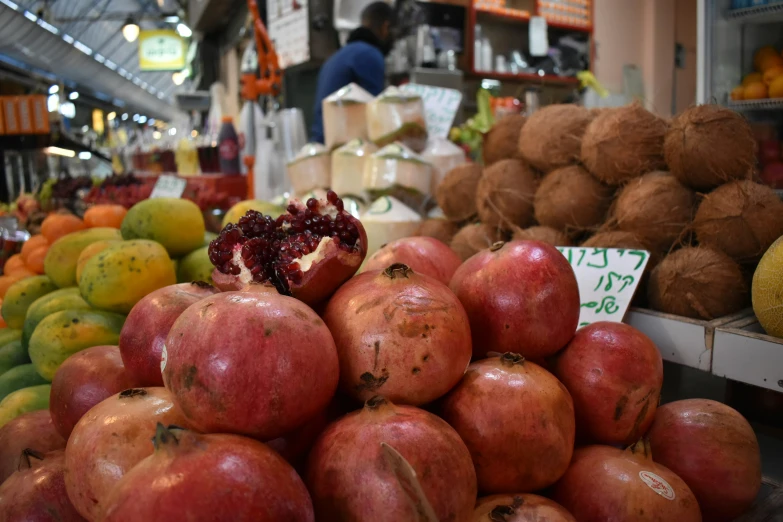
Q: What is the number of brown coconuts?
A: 14